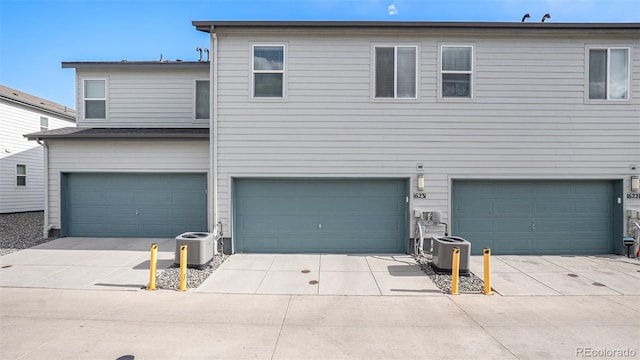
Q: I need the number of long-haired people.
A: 0